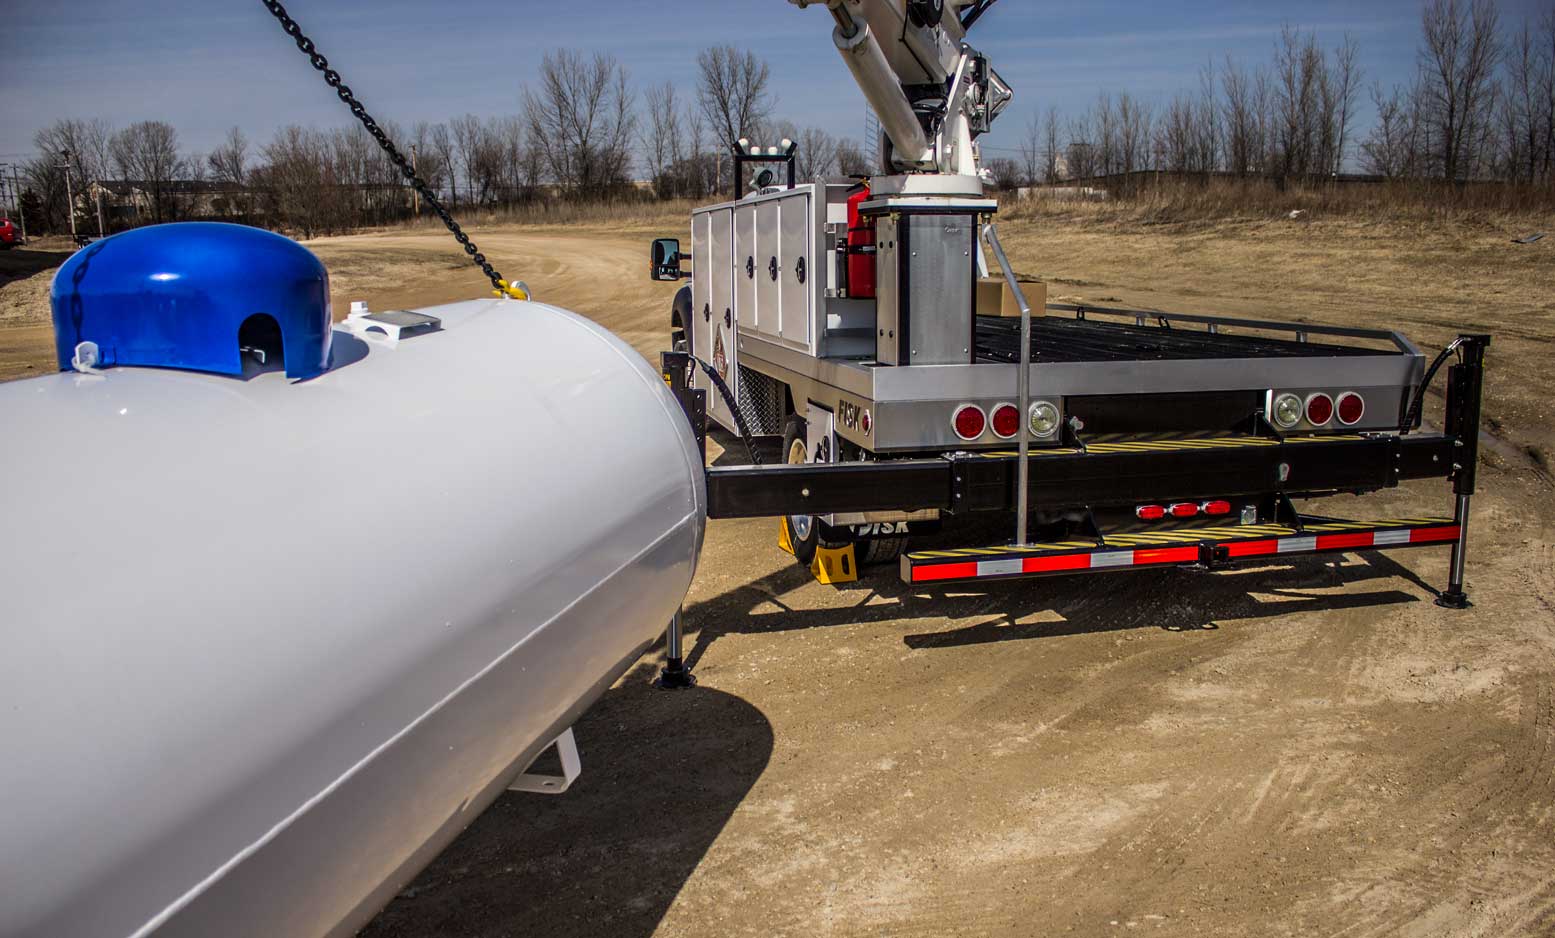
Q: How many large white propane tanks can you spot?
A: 1